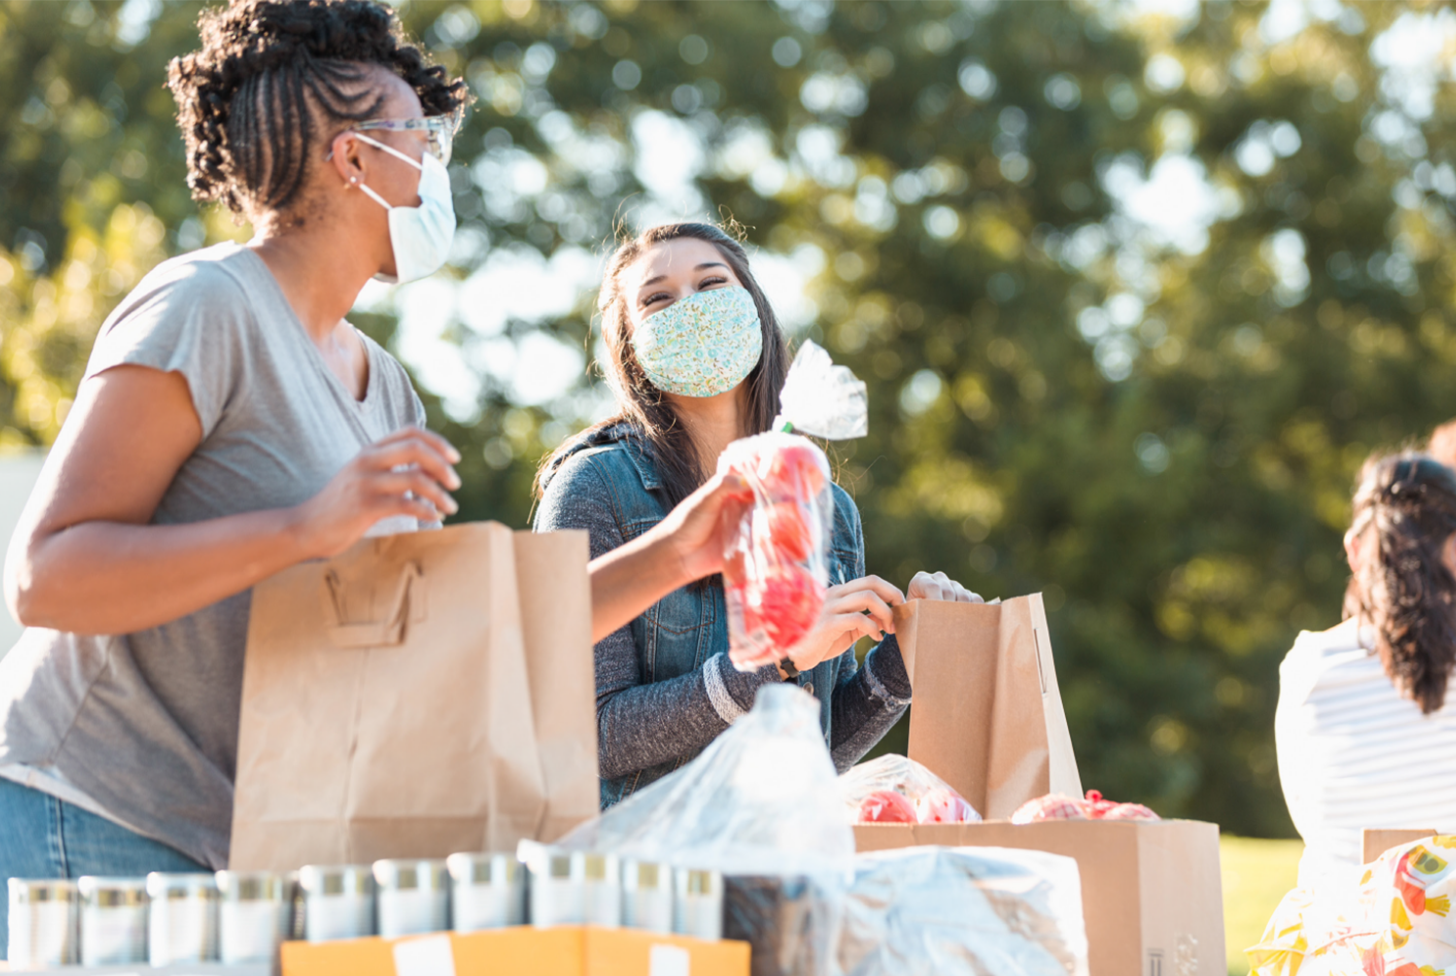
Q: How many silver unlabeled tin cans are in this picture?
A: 10